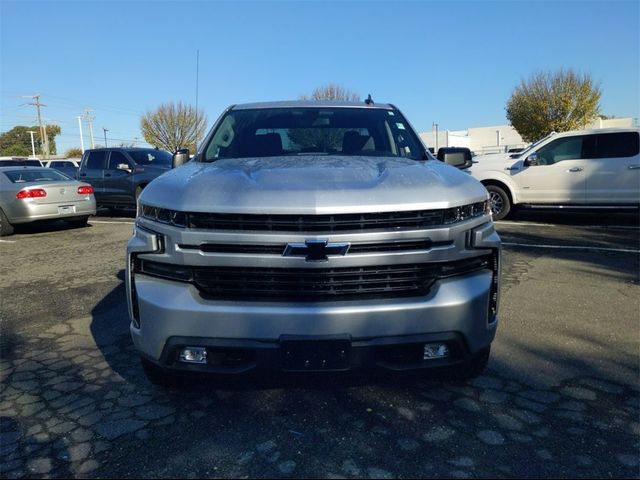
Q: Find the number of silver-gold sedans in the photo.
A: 1